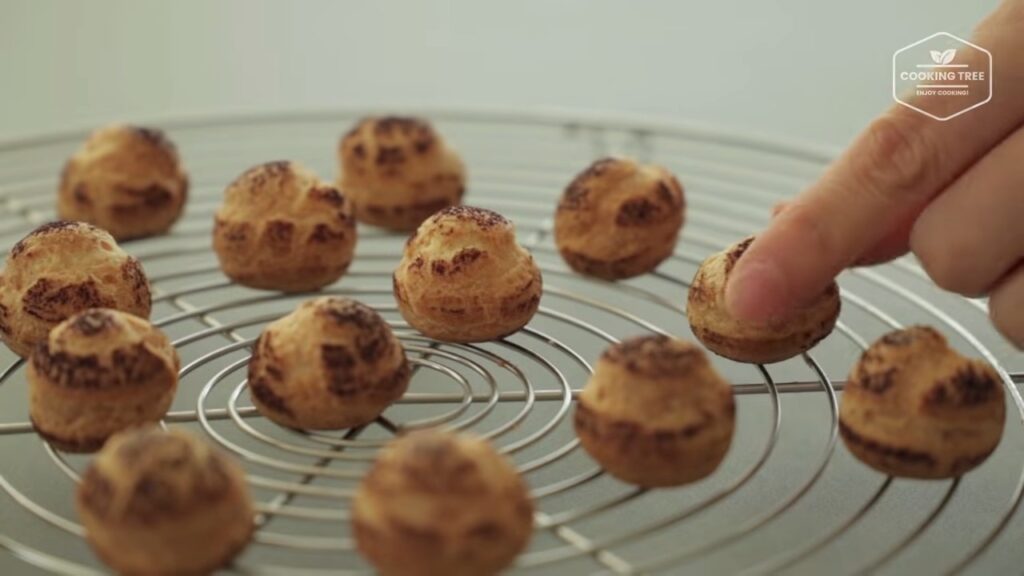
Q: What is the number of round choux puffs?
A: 13